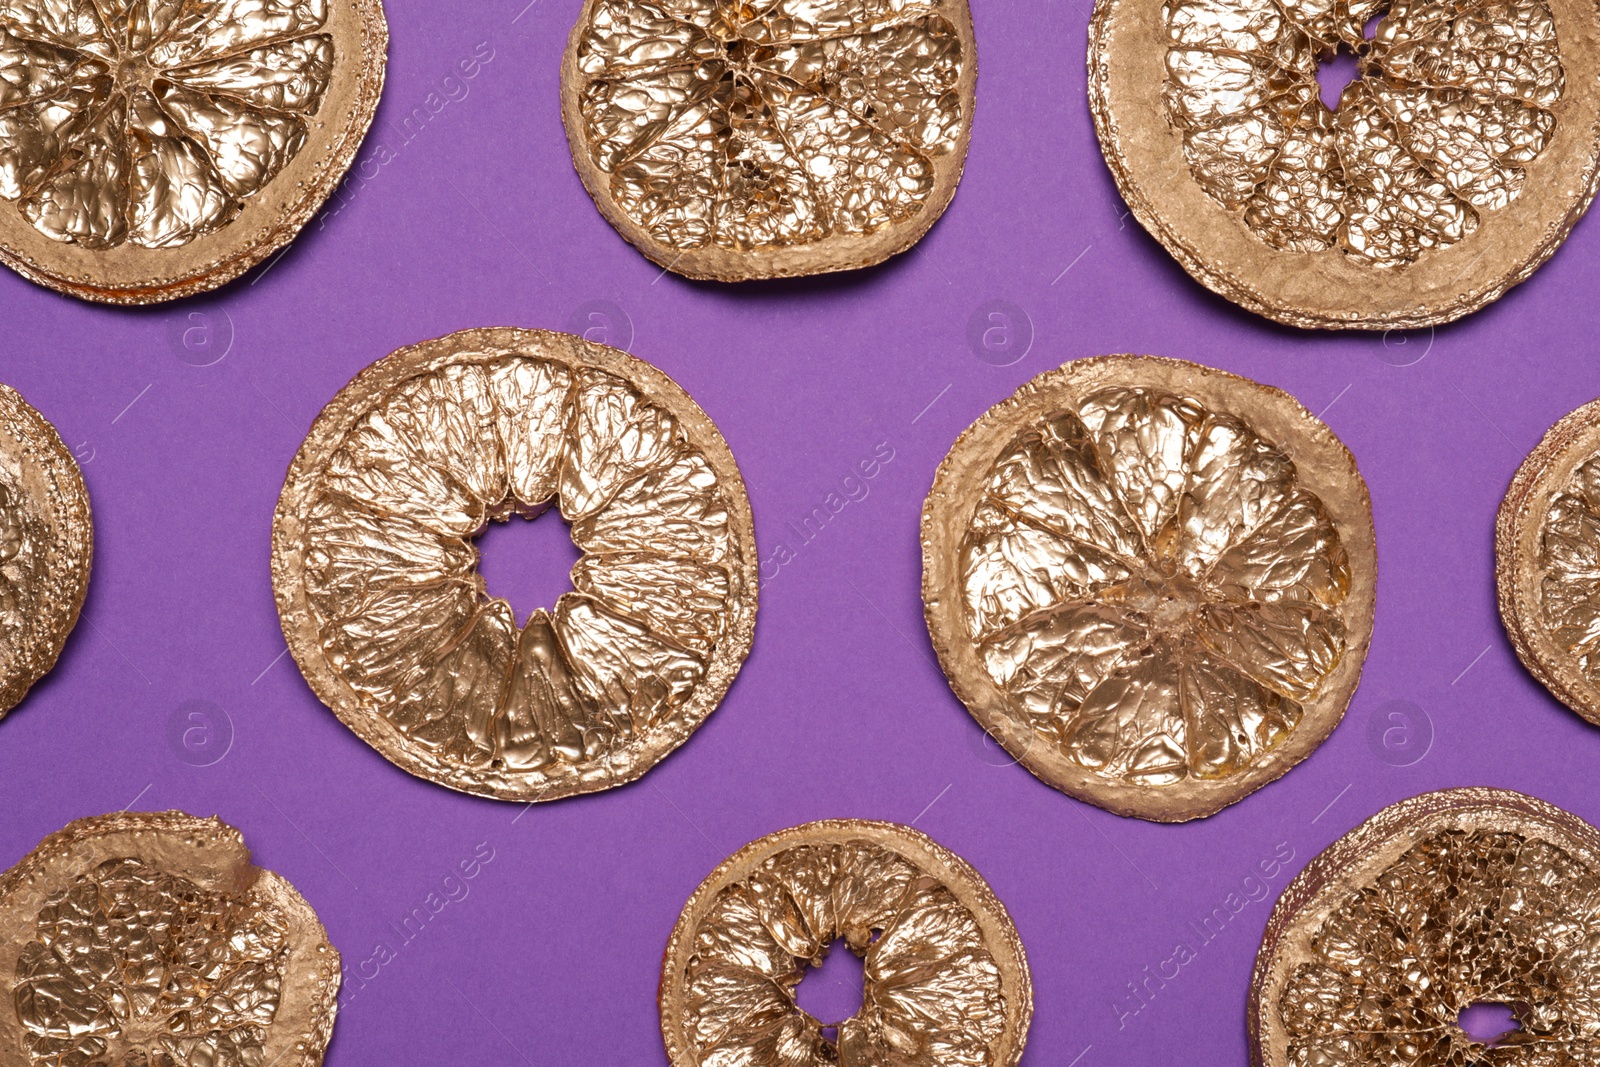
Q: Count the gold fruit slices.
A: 10